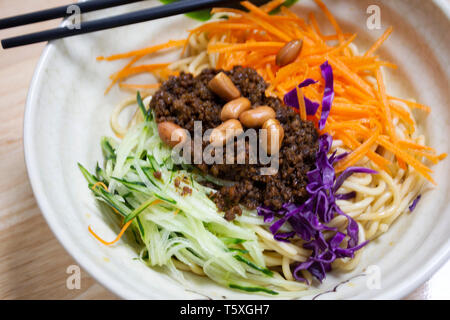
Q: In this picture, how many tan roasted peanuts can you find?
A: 7